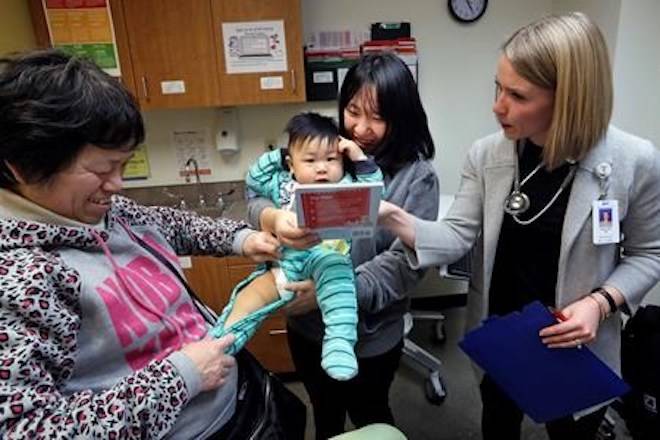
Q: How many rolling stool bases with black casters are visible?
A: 1